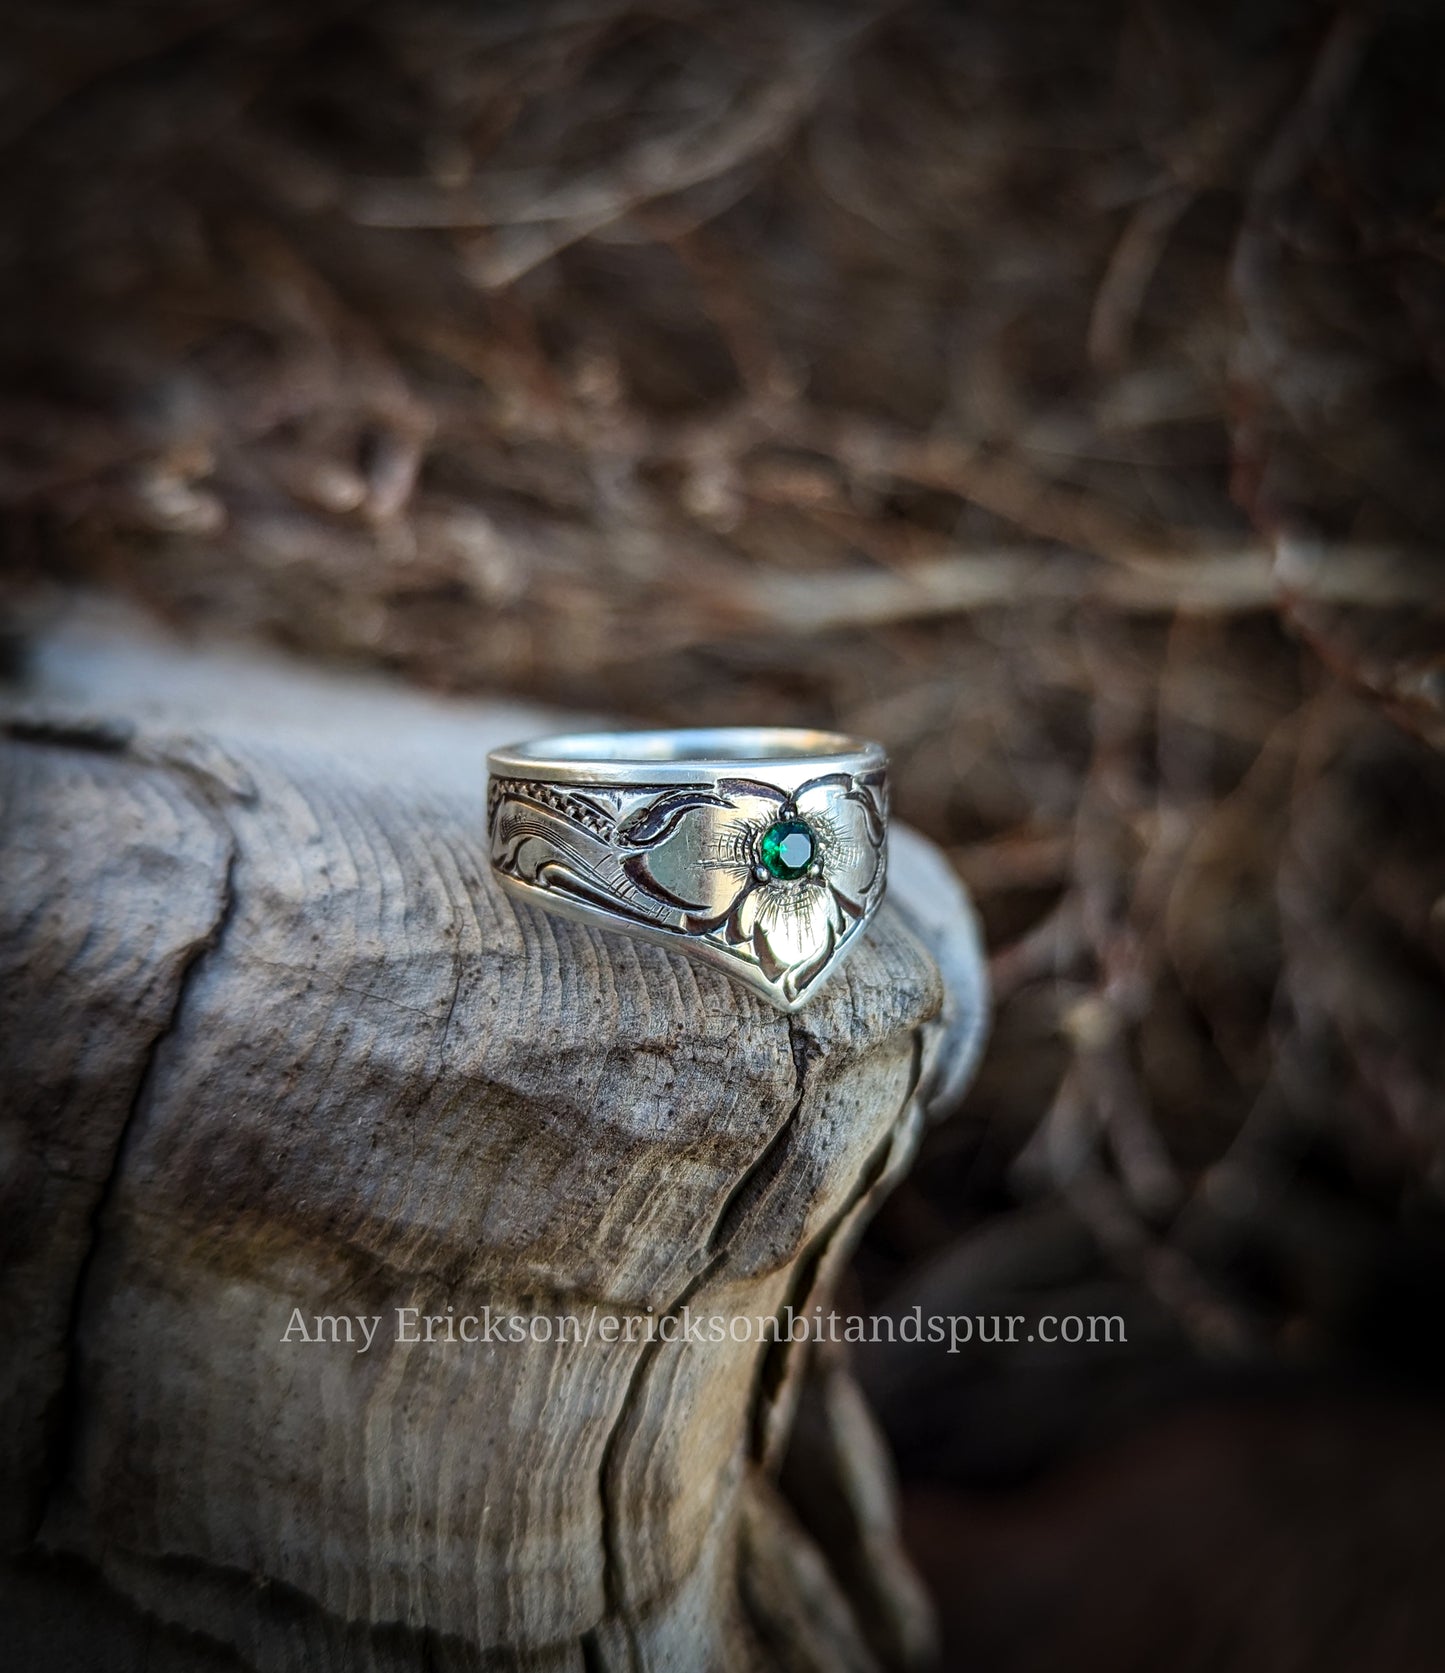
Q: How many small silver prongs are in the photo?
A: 3